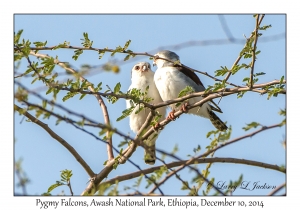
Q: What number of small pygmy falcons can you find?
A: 2